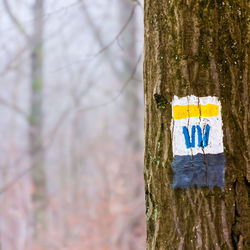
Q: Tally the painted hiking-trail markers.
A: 1